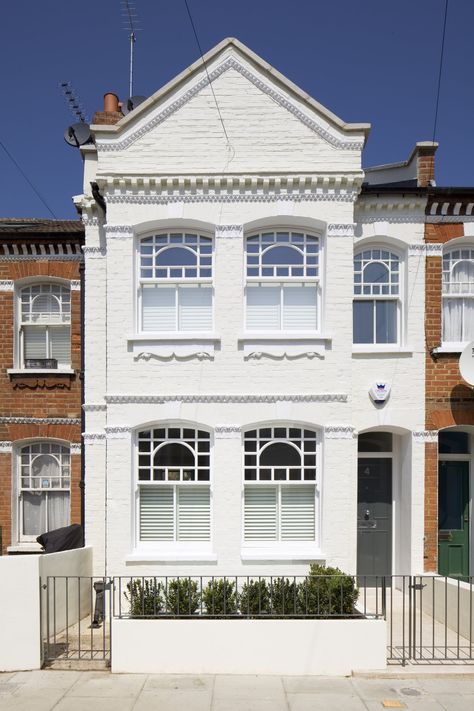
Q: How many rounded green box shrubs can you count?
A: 6